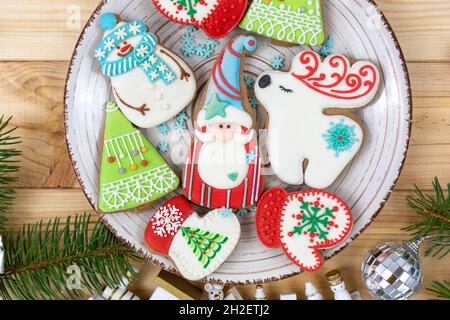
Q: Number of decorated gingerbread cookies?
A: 8